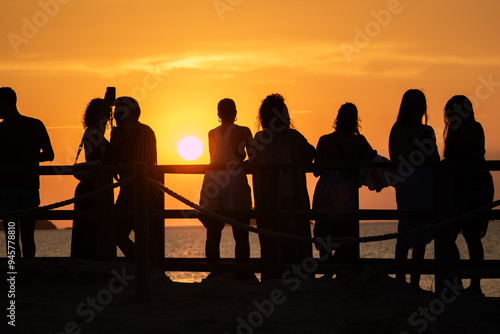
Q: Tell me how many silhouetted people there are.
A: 8